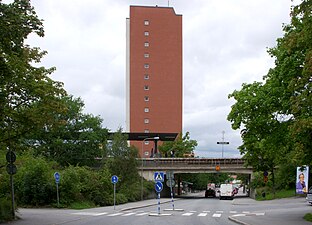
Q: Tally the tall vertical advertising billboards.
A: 1